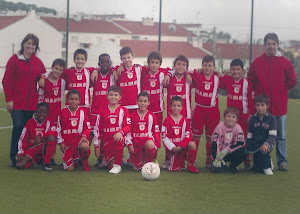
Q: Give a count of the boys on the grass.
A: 15